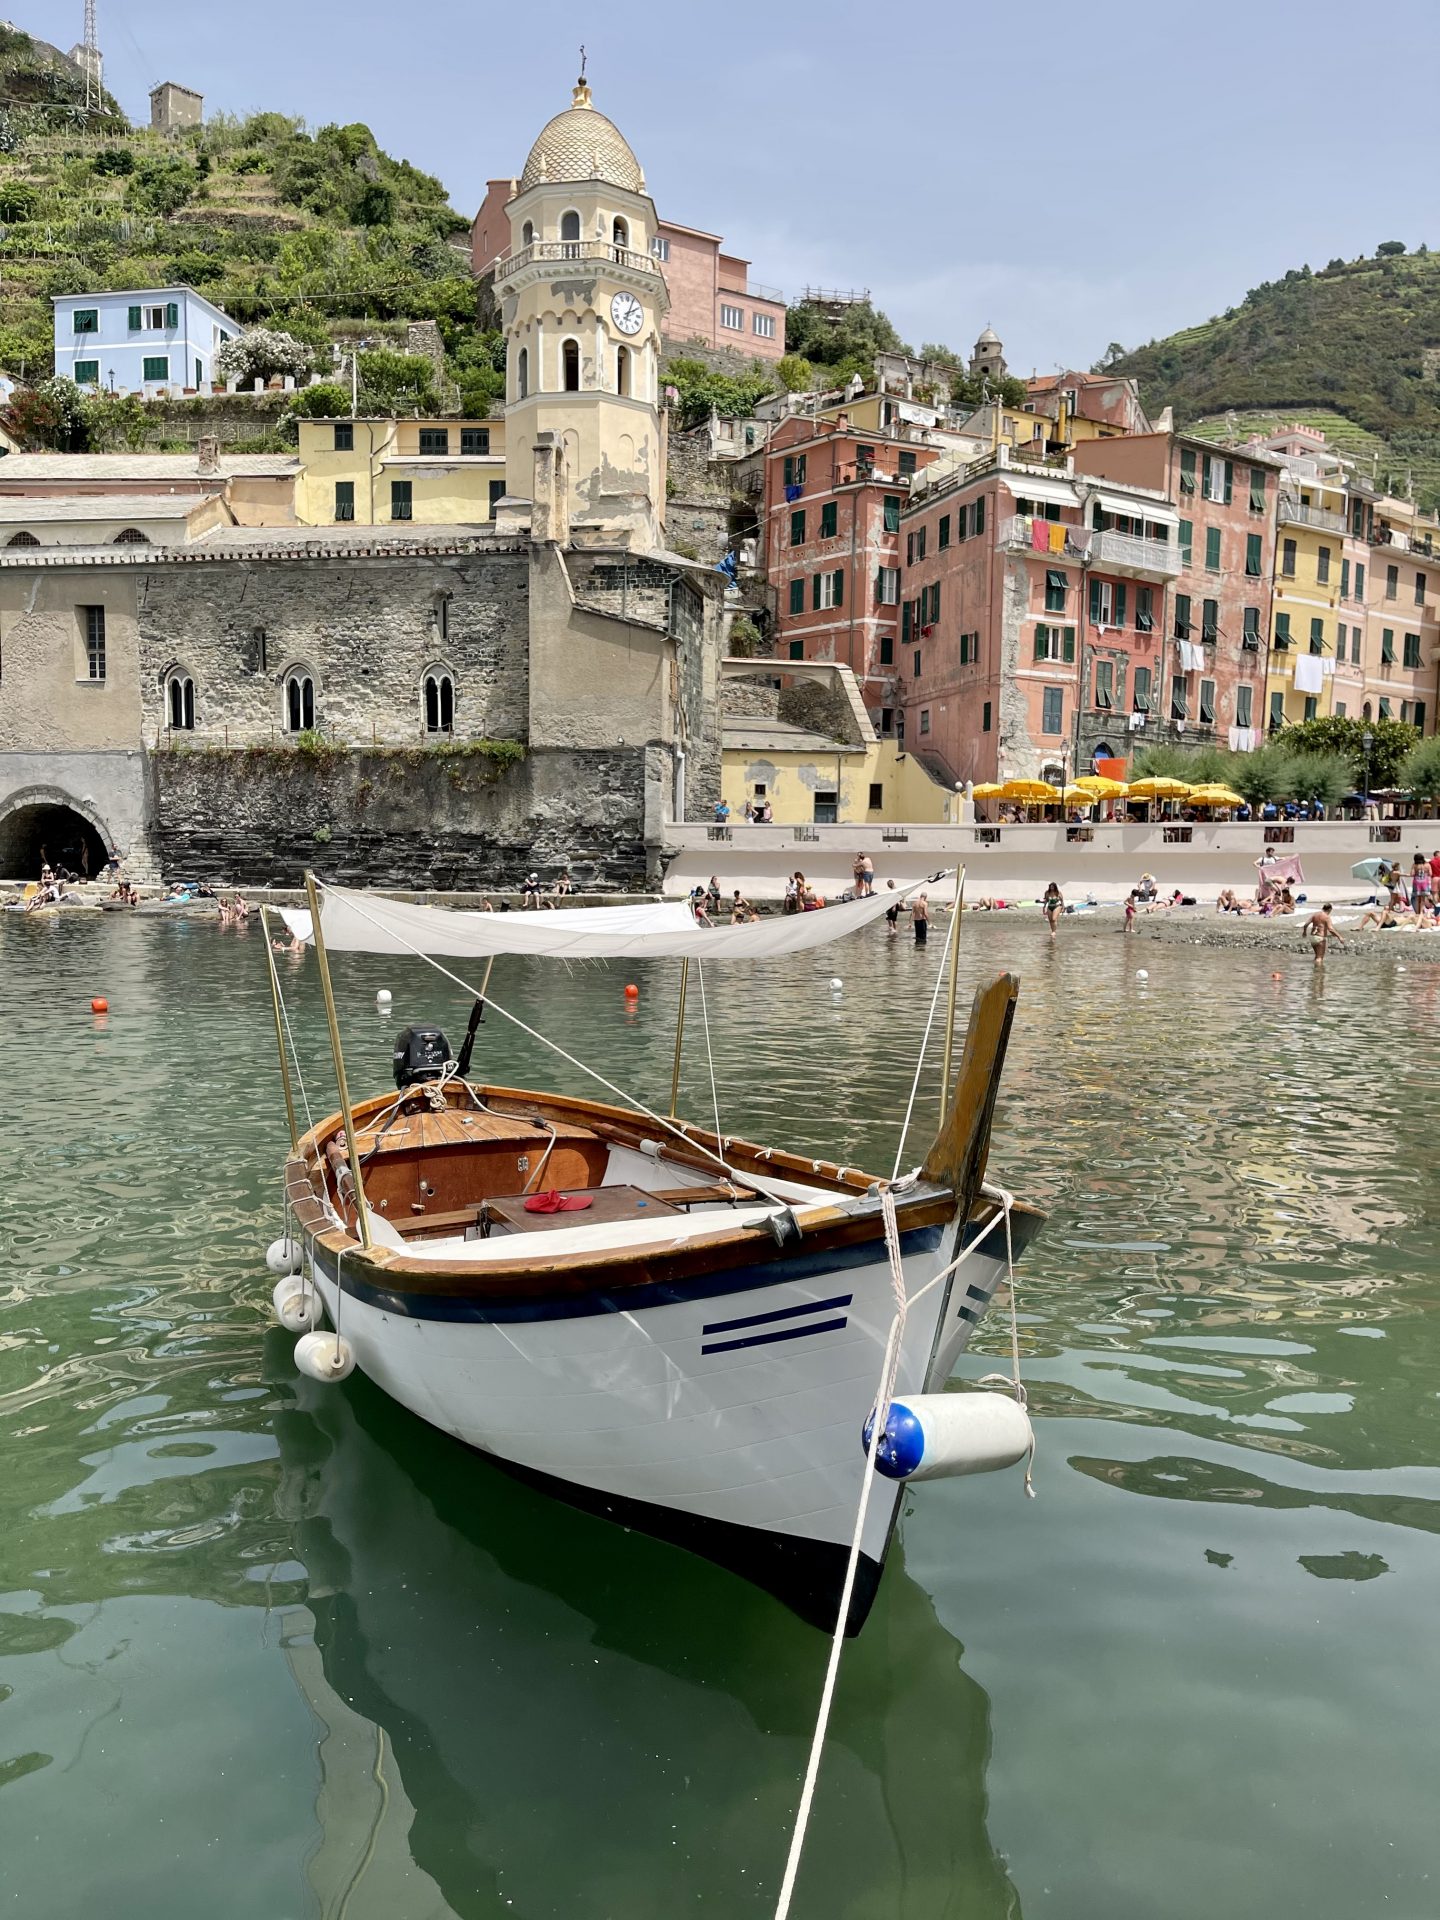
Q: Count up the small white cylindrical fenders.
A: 3